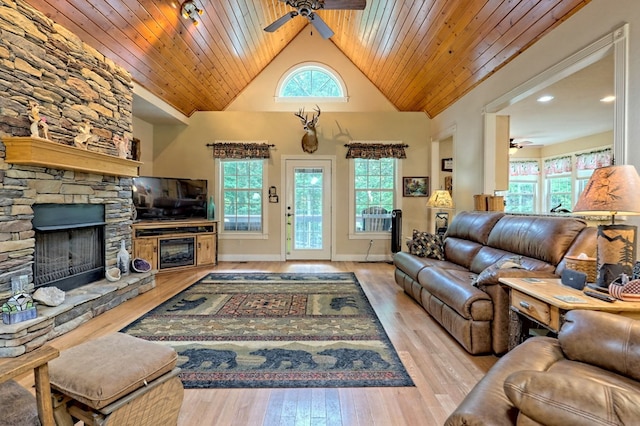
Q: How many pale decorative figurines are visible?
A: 3